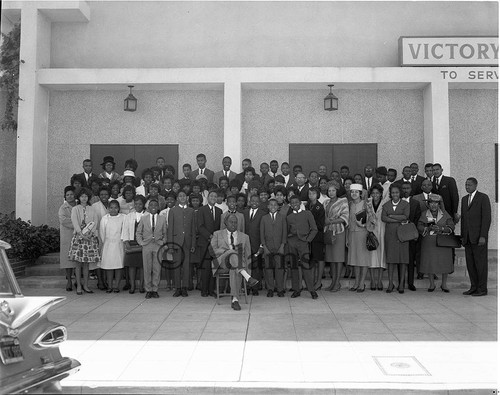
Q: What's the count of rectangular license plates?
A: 1